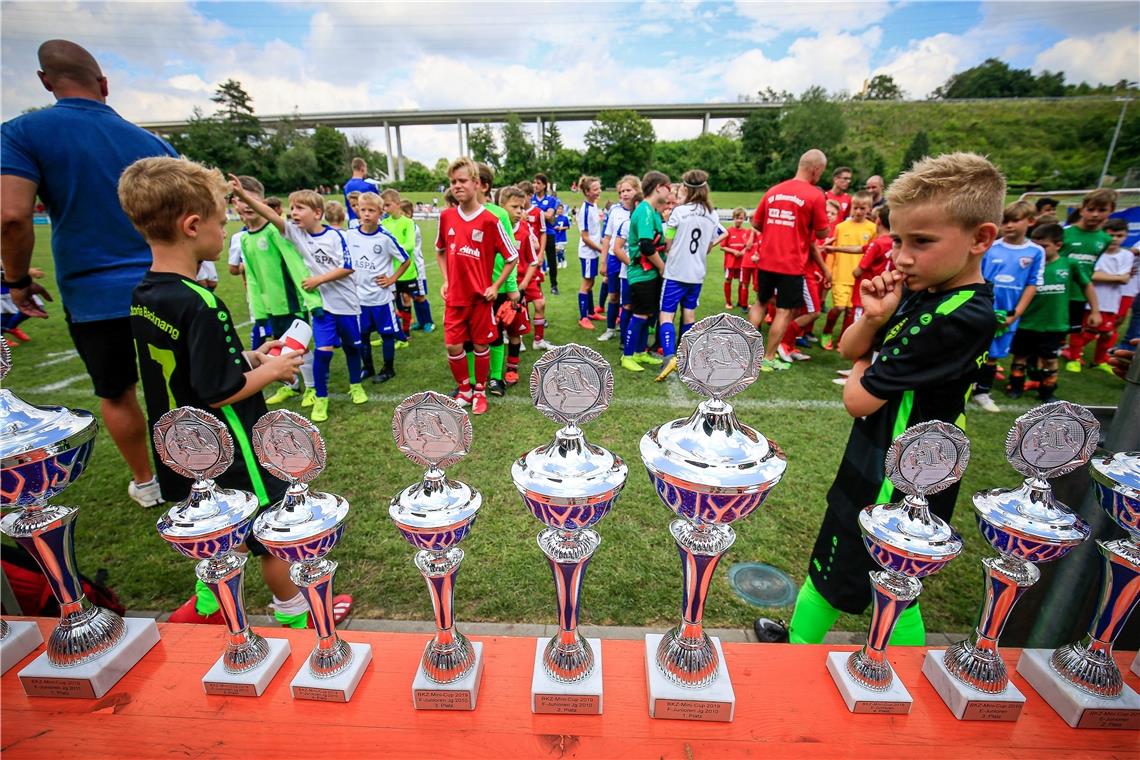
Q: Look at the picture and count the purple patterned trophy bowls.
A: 9